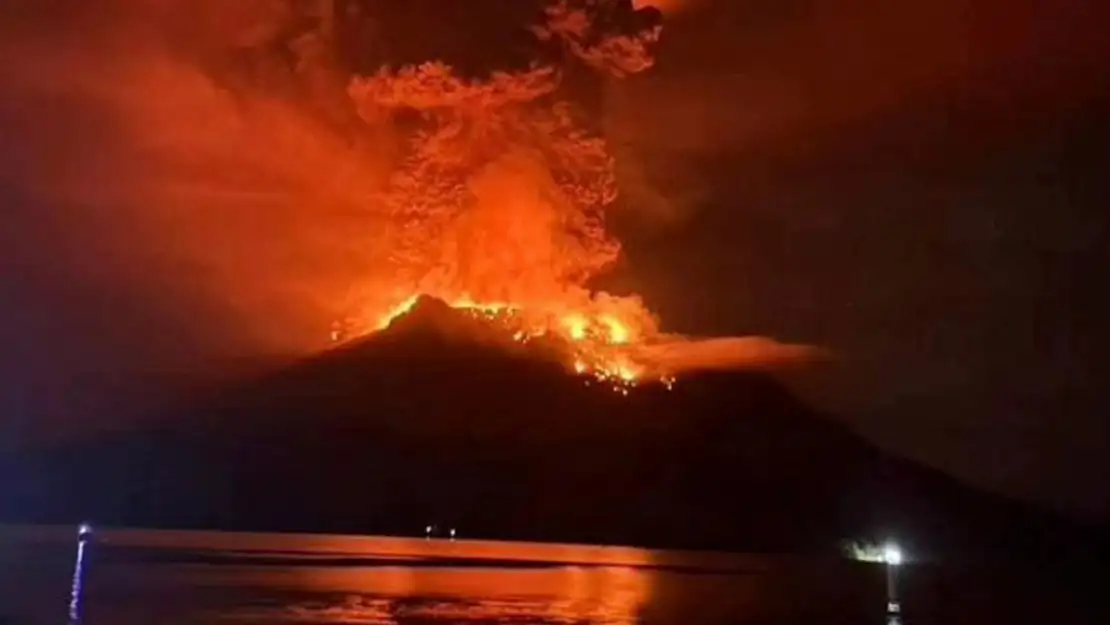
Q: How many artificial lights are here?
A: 4